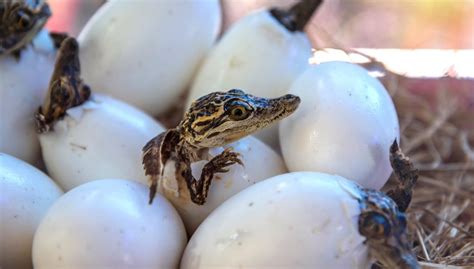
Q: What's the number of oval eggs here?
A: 9